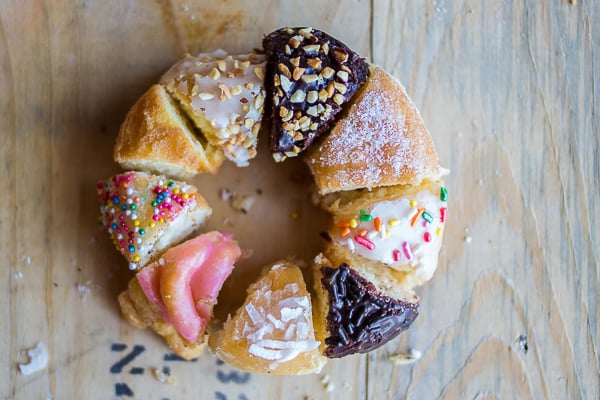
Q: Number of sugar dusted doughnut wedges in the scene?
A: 1